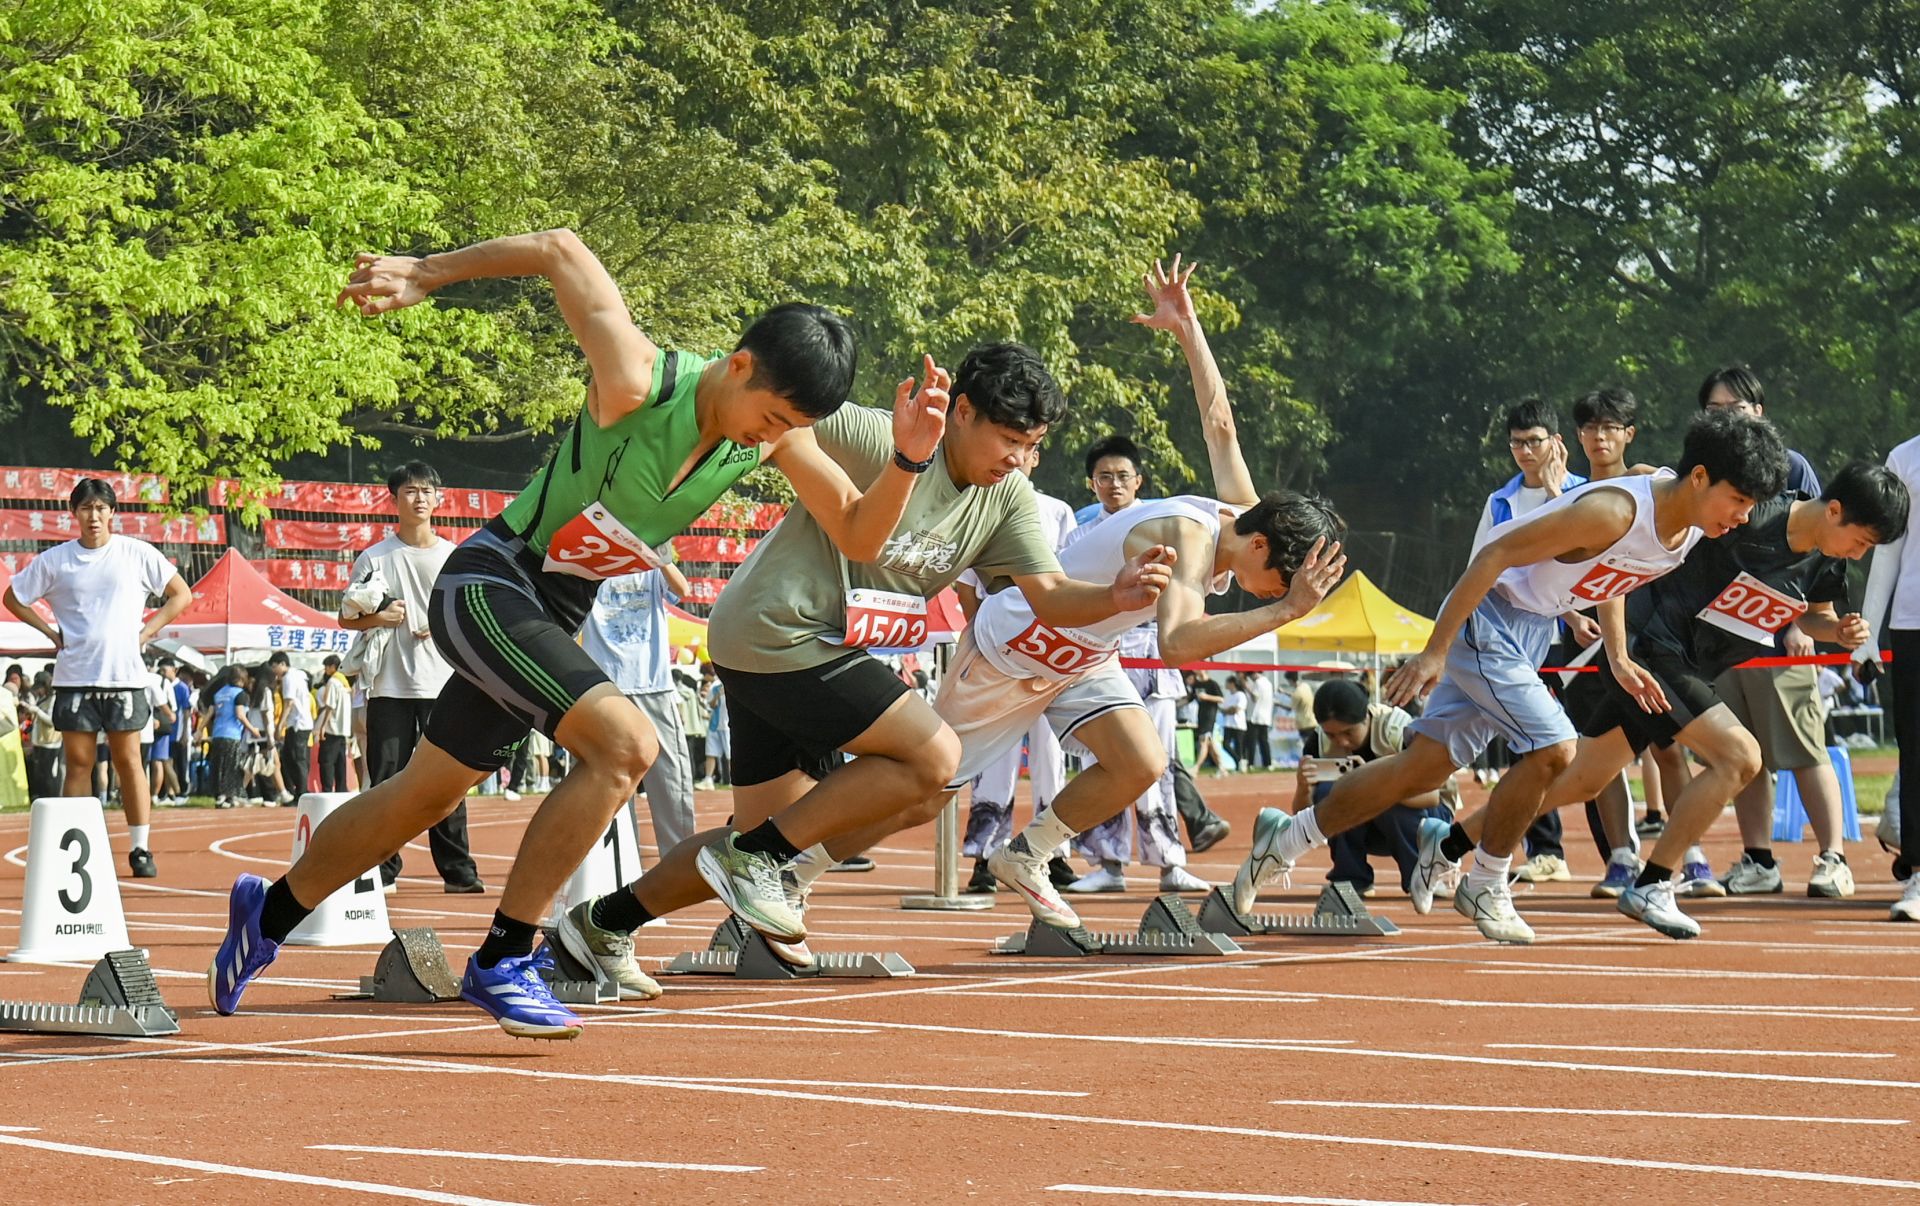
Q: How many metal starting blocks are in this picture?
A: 5